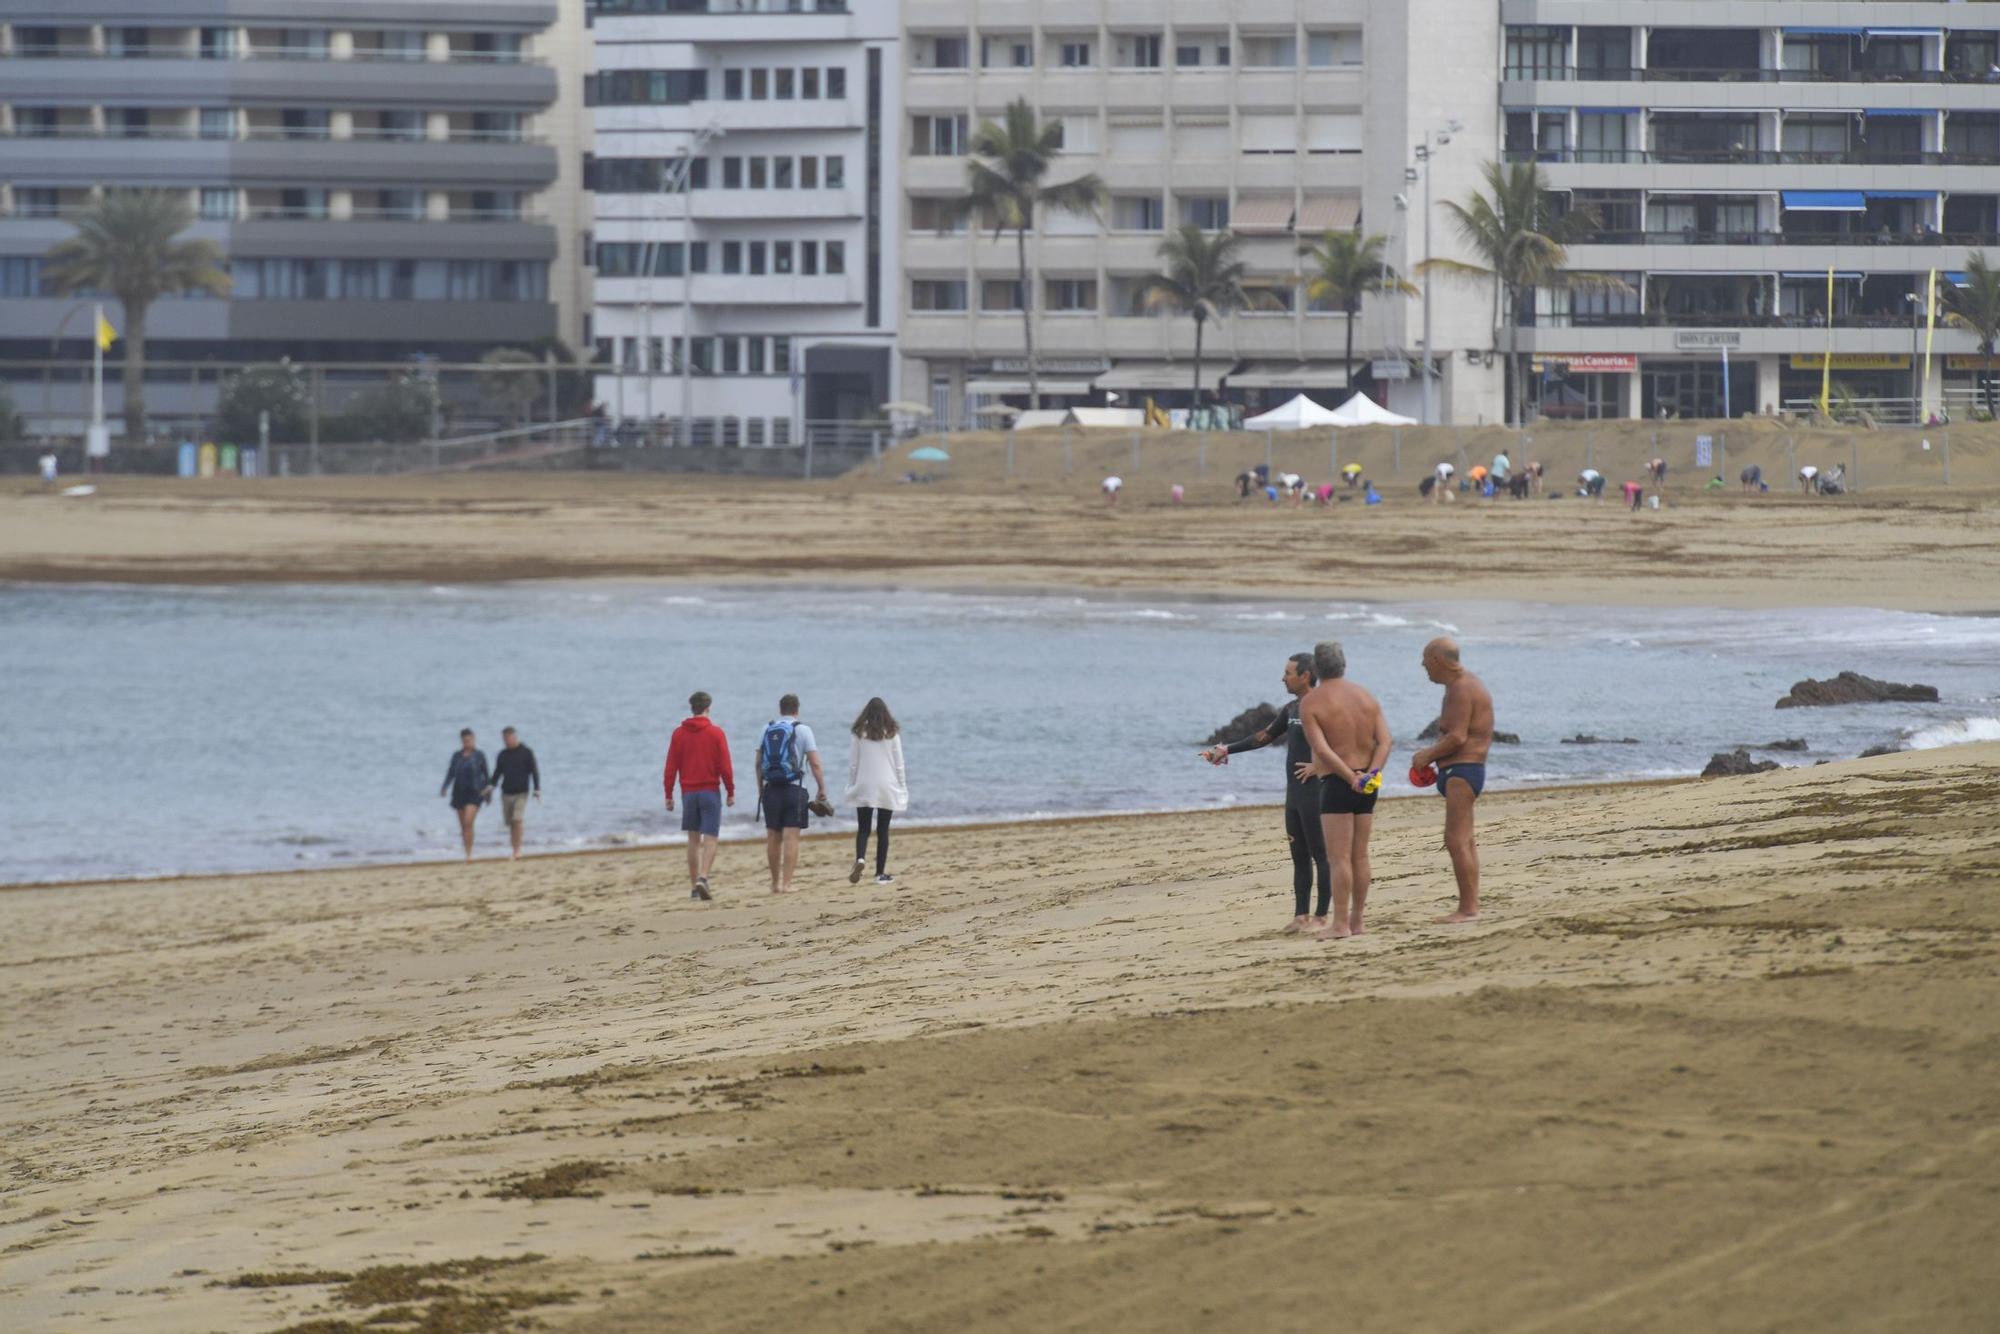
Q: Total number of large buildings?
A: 4